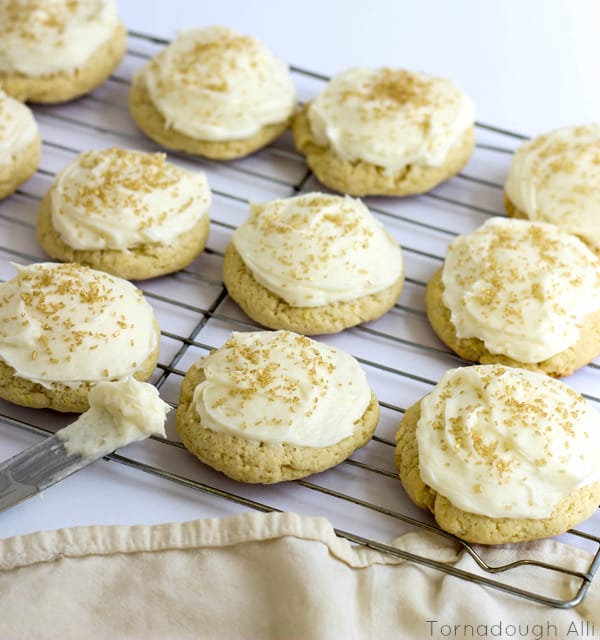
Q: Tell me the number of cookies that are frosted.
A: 11